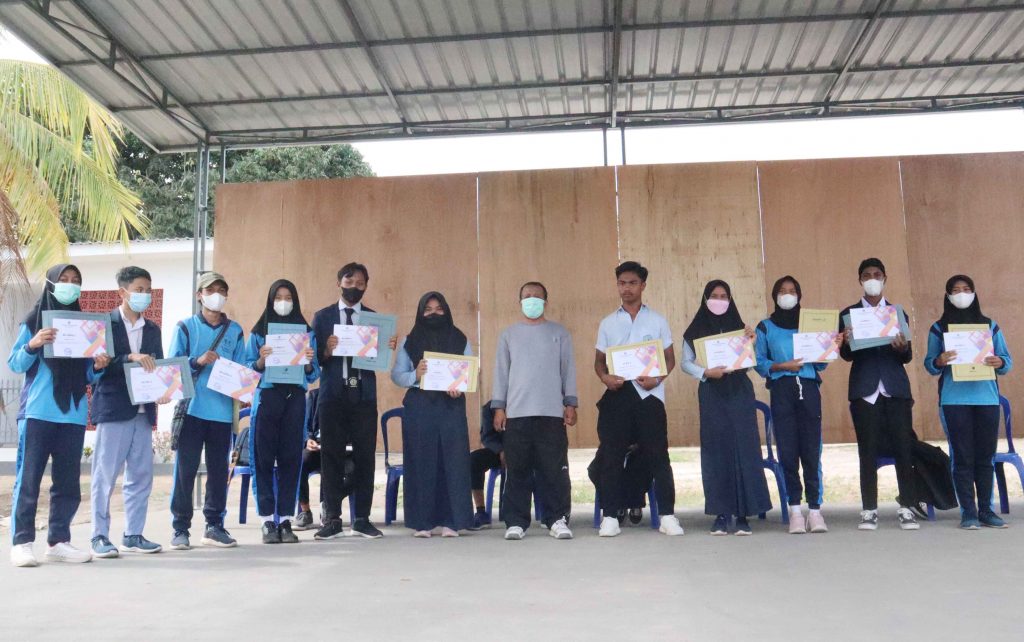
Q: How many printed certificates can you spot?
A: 11